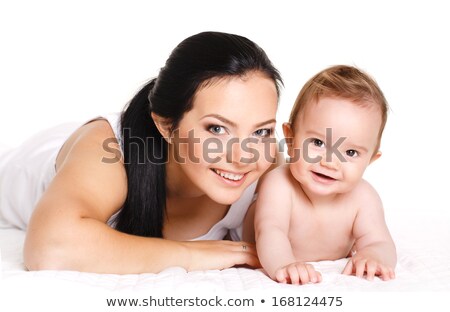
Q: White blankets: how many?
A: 1